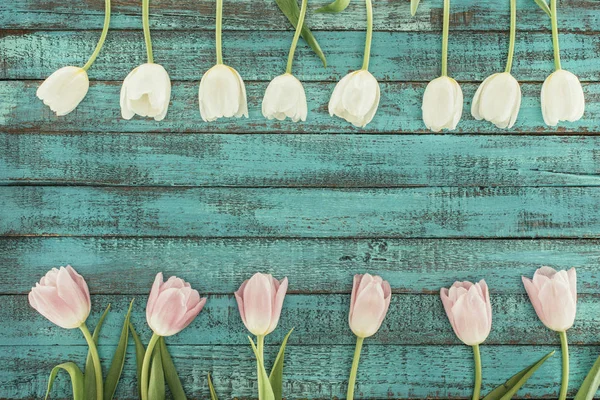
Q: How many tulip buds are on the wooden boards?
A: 14